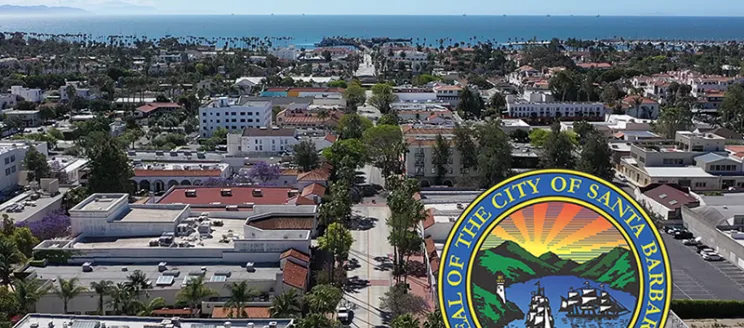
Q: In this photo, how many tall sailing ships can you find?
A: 2